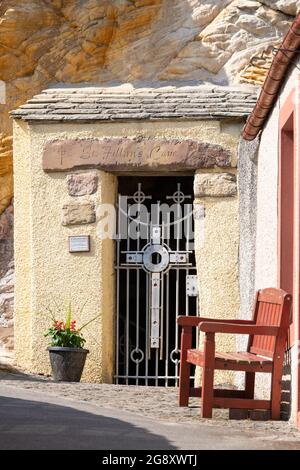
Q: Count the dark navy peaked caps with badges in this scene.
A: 0